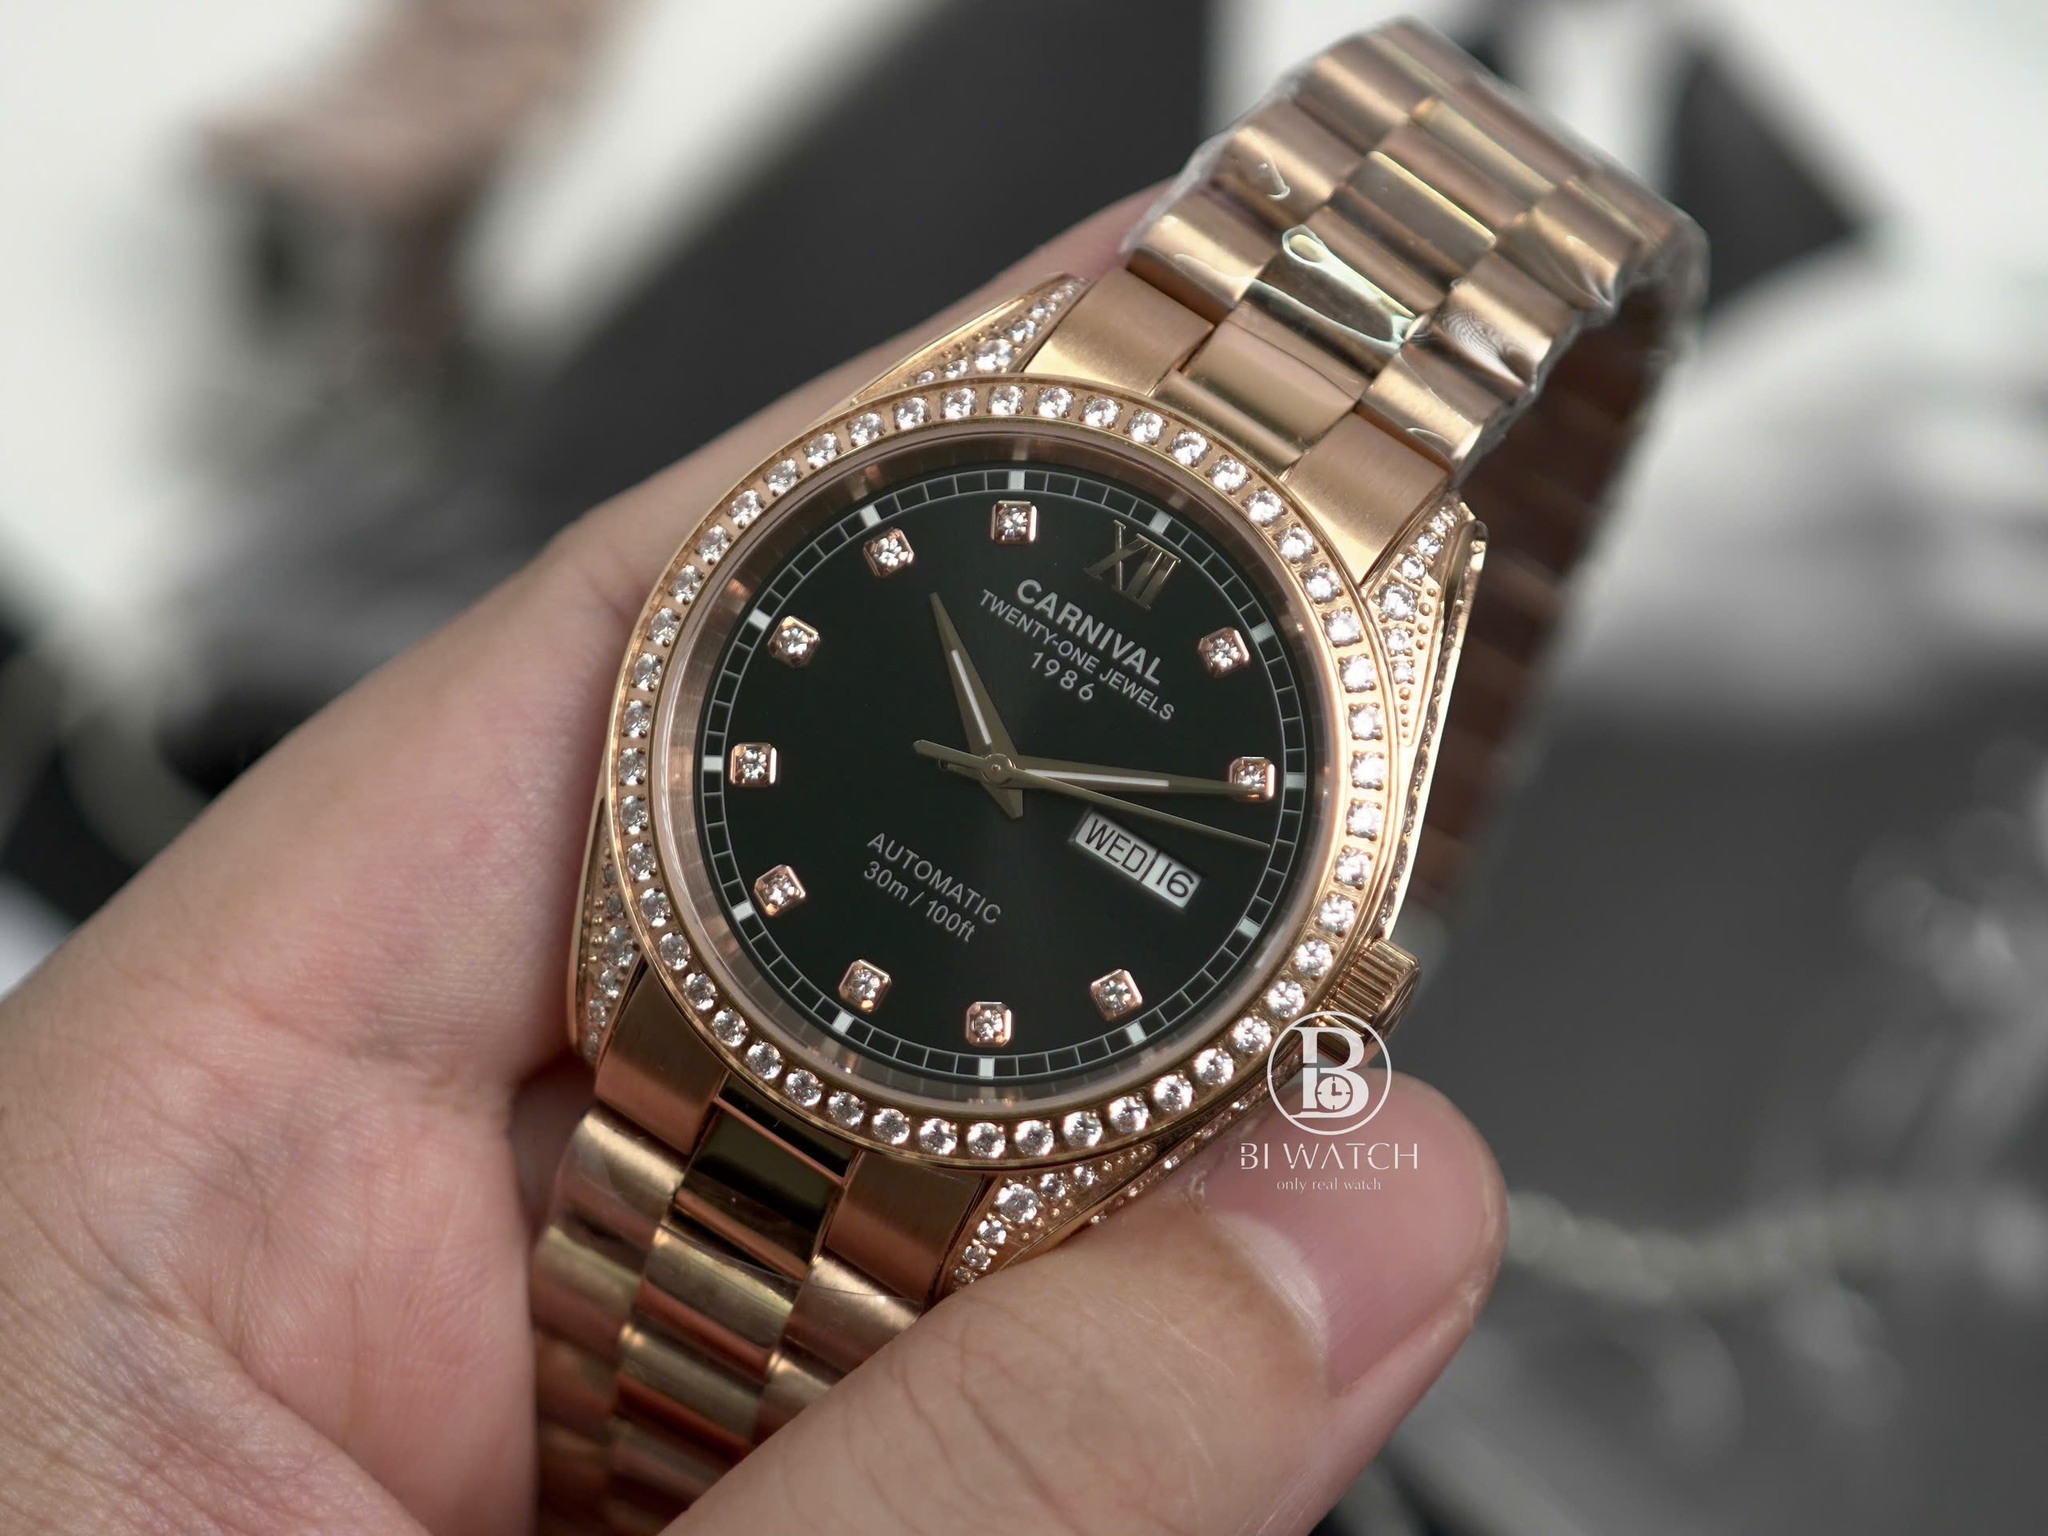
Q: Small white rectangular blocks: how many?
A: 12